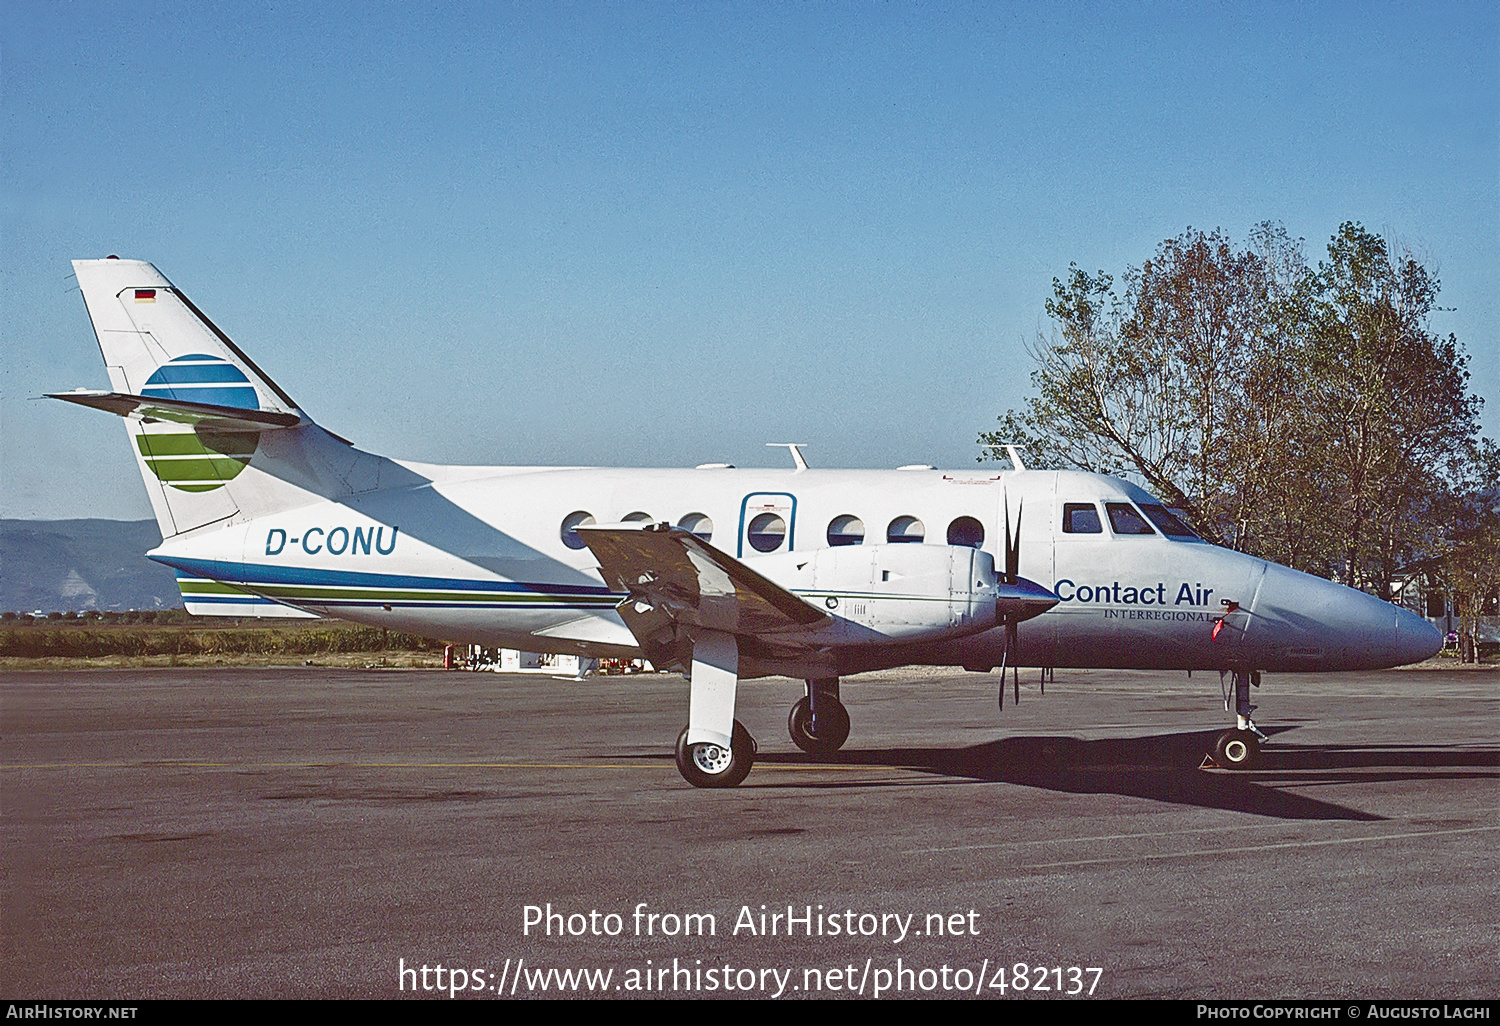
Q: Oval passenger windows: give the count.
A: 7